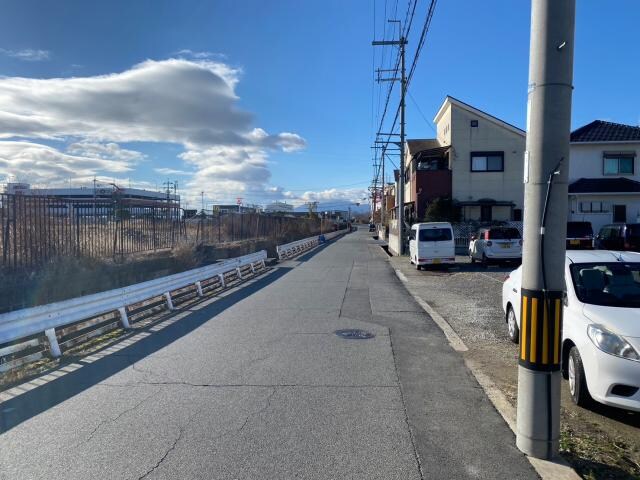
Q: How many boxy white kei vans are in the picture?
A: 1